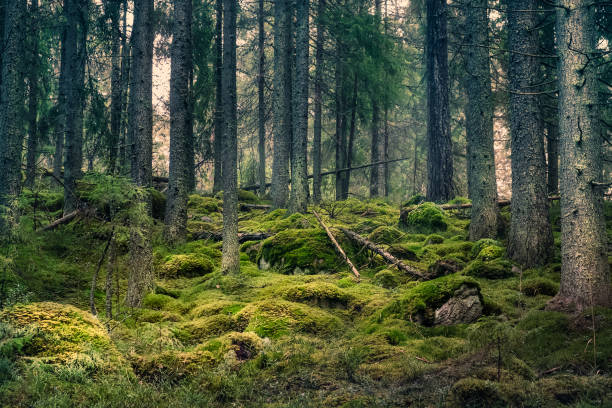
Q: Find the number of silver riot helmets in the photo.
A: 0